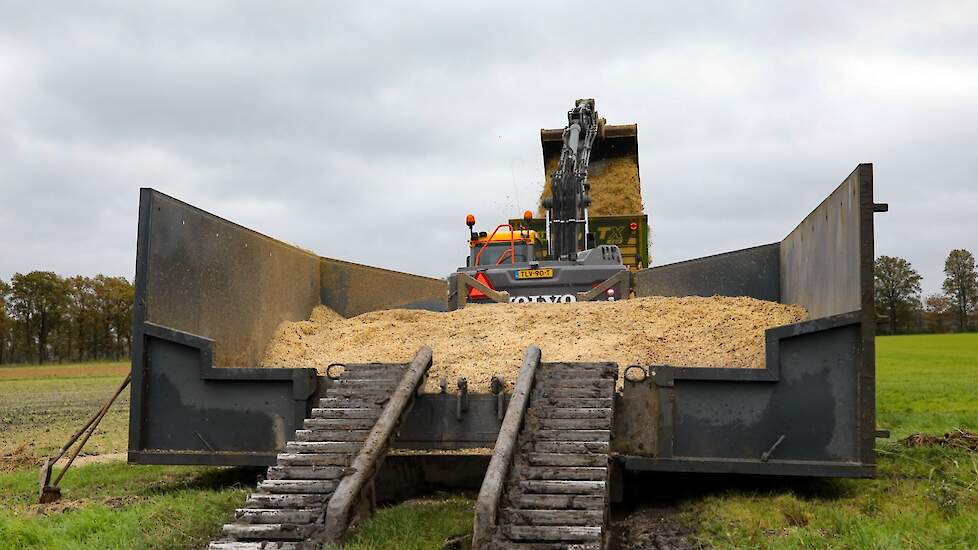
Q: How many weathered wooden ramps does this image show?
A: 2